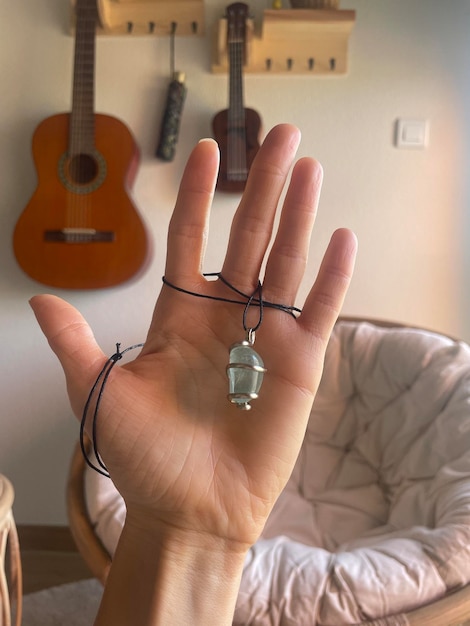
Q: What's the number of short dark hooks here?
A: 8